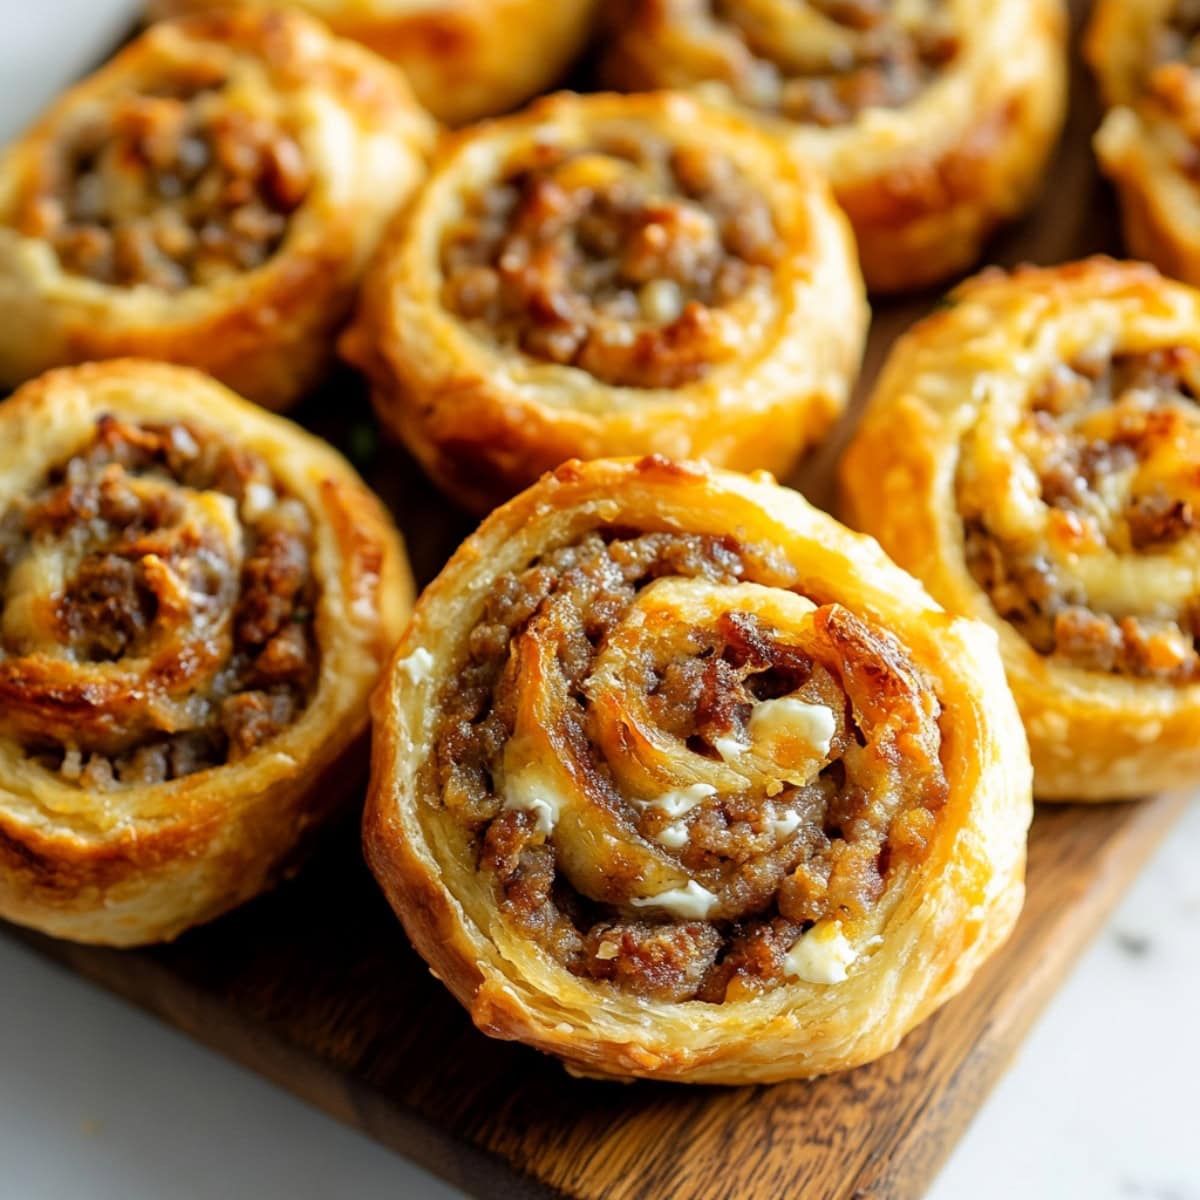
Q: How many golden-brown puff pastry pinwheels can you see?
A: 8